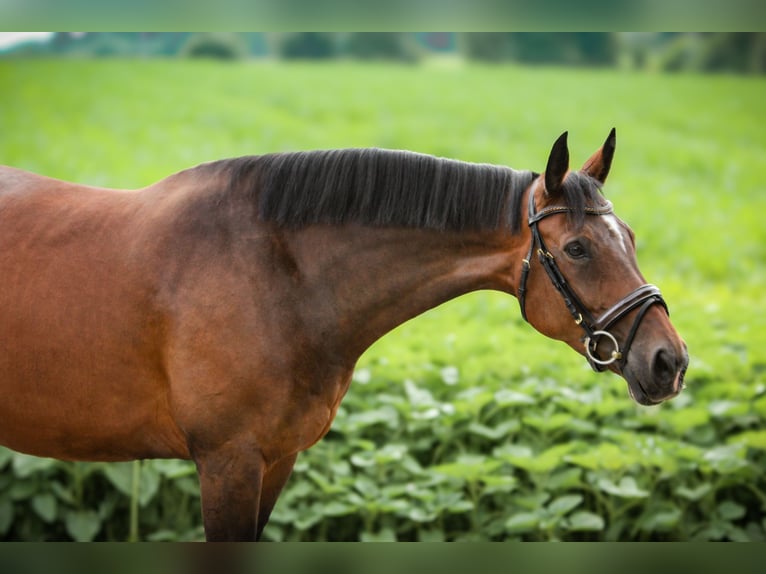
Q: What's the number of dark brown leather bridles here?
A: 1